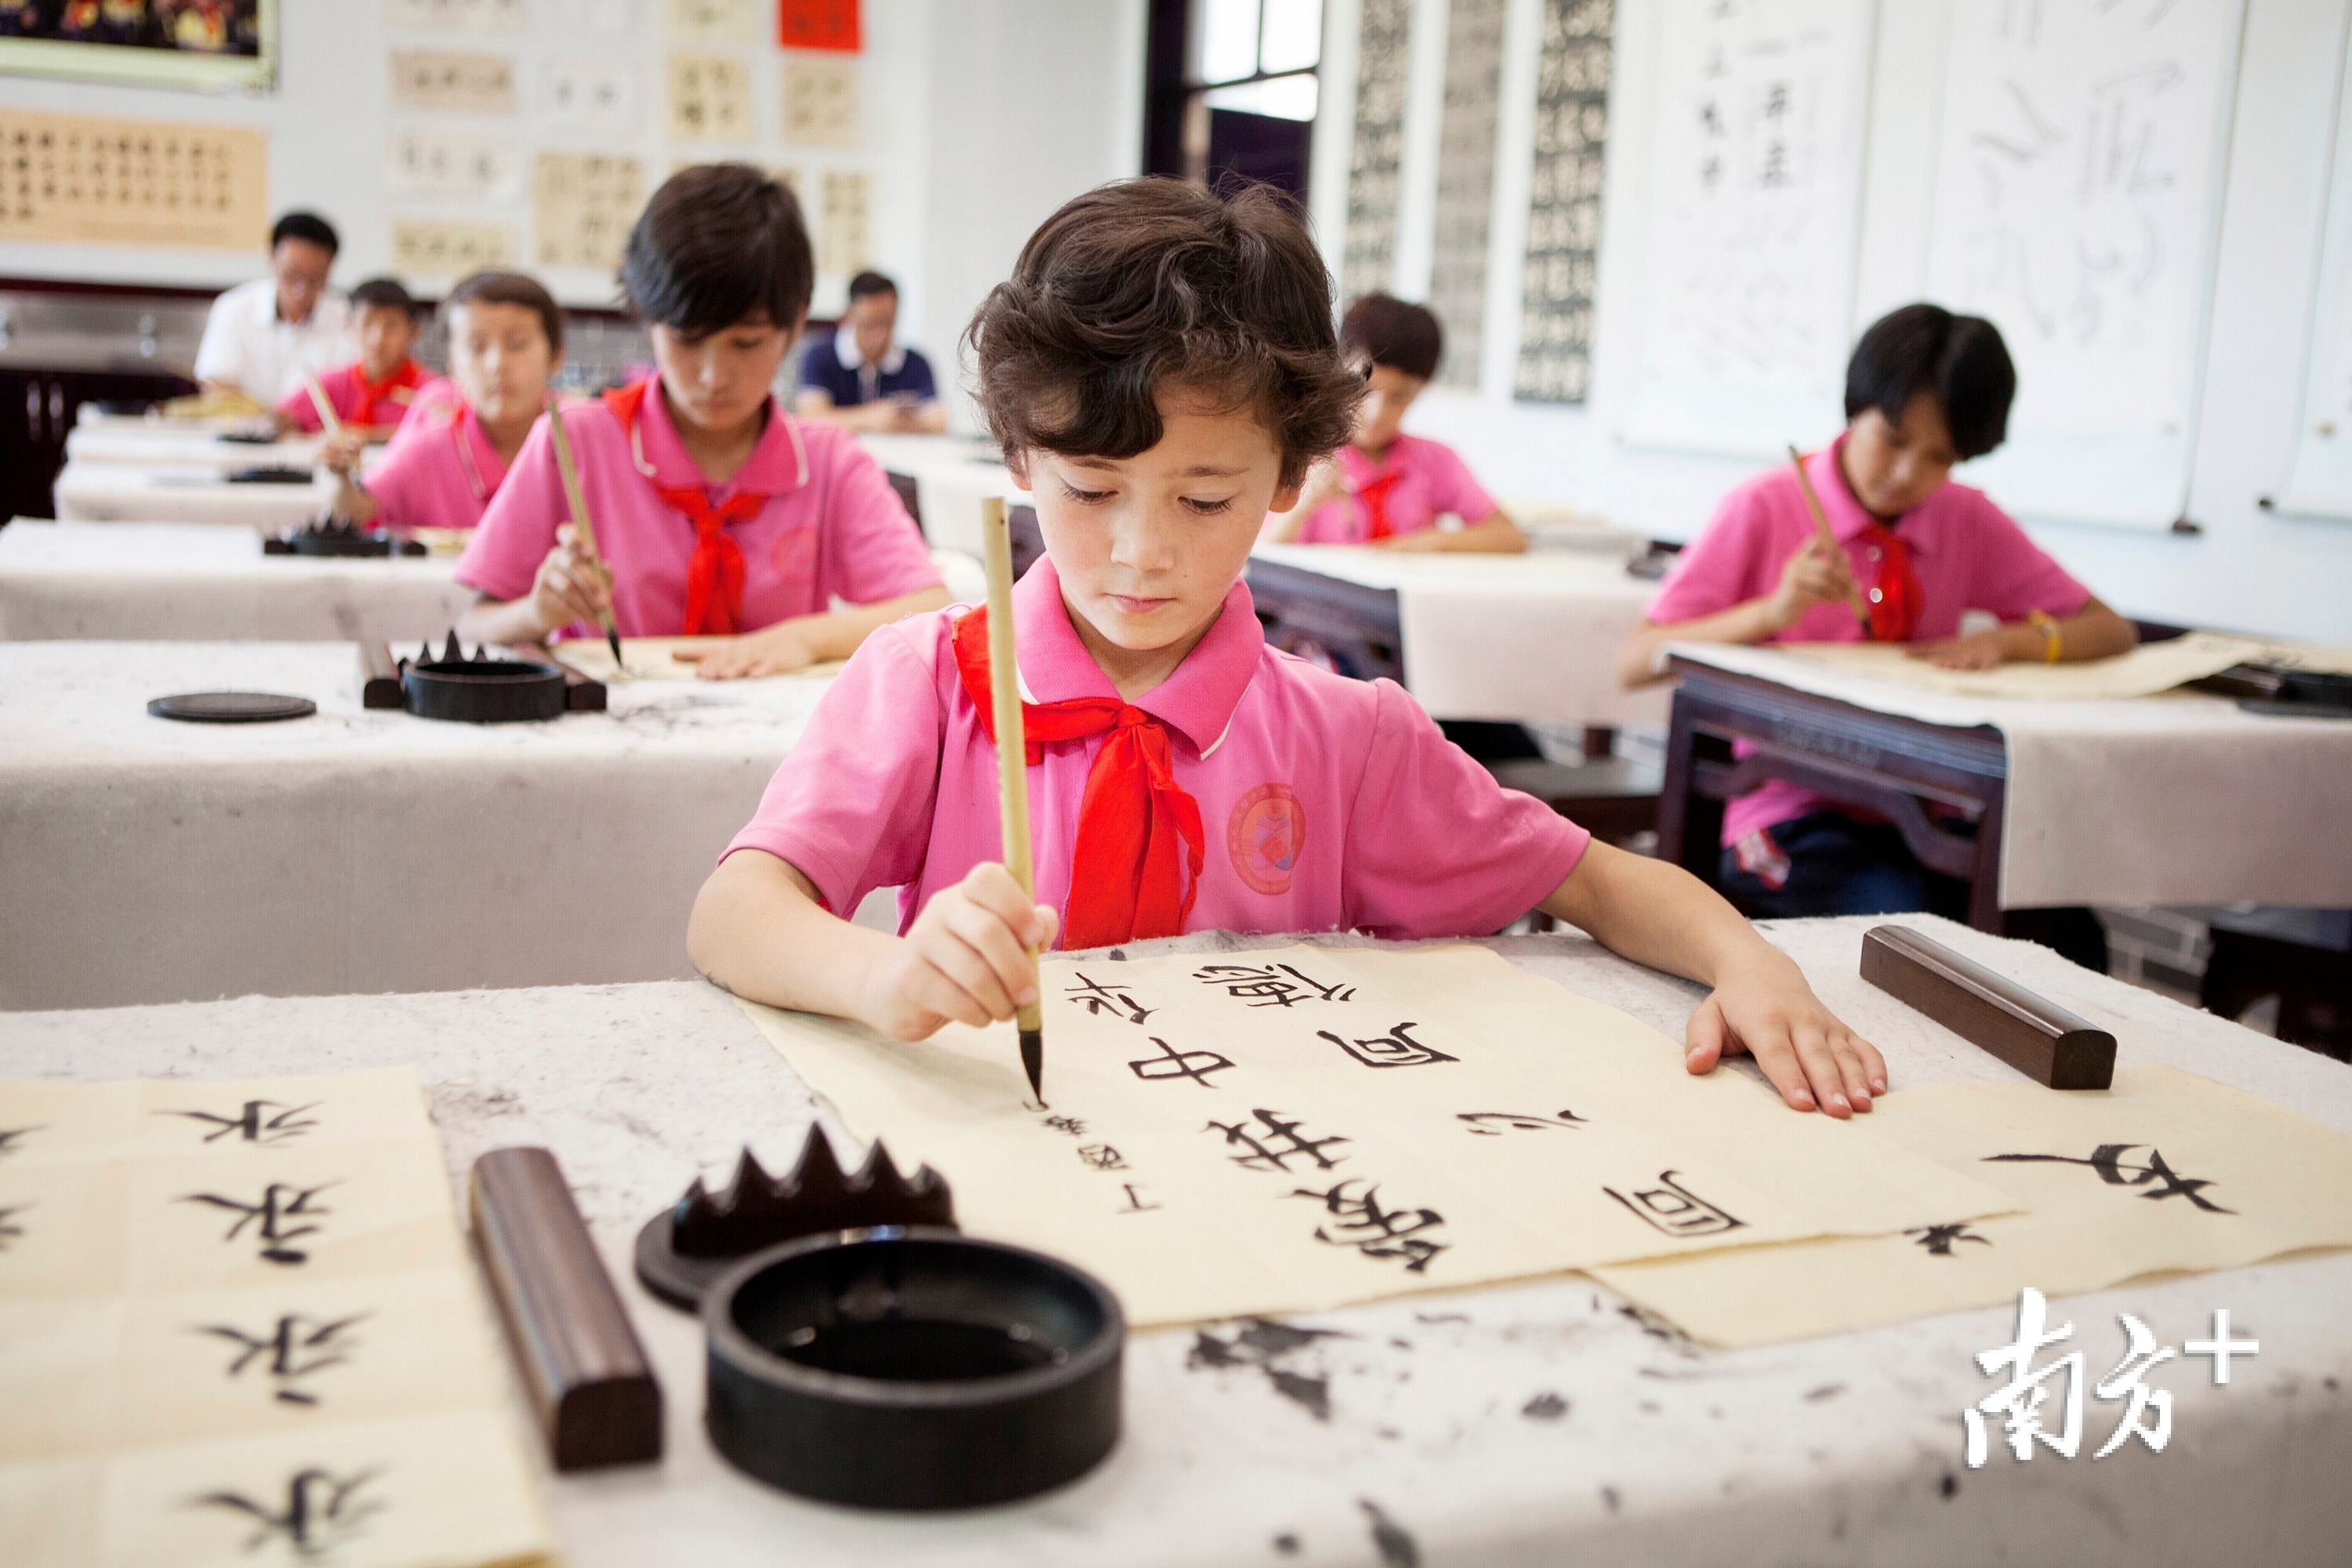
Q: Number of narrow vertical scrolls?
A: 3